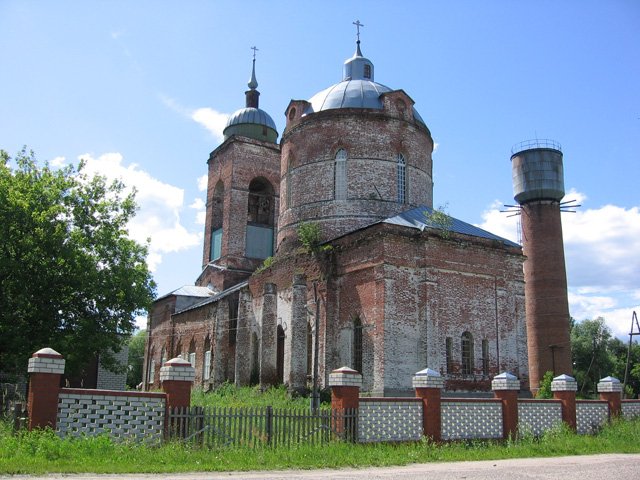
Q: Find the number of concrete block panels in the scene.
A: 6